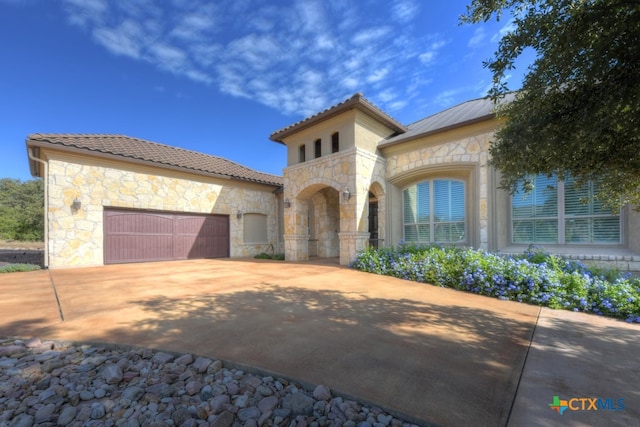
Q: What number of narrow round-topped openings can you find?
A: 3